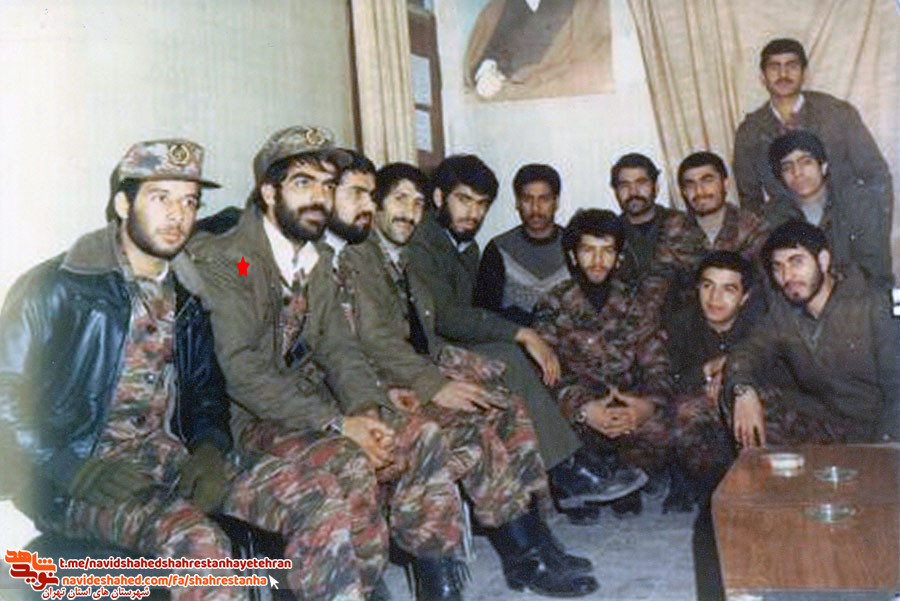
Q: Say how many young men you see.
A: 13